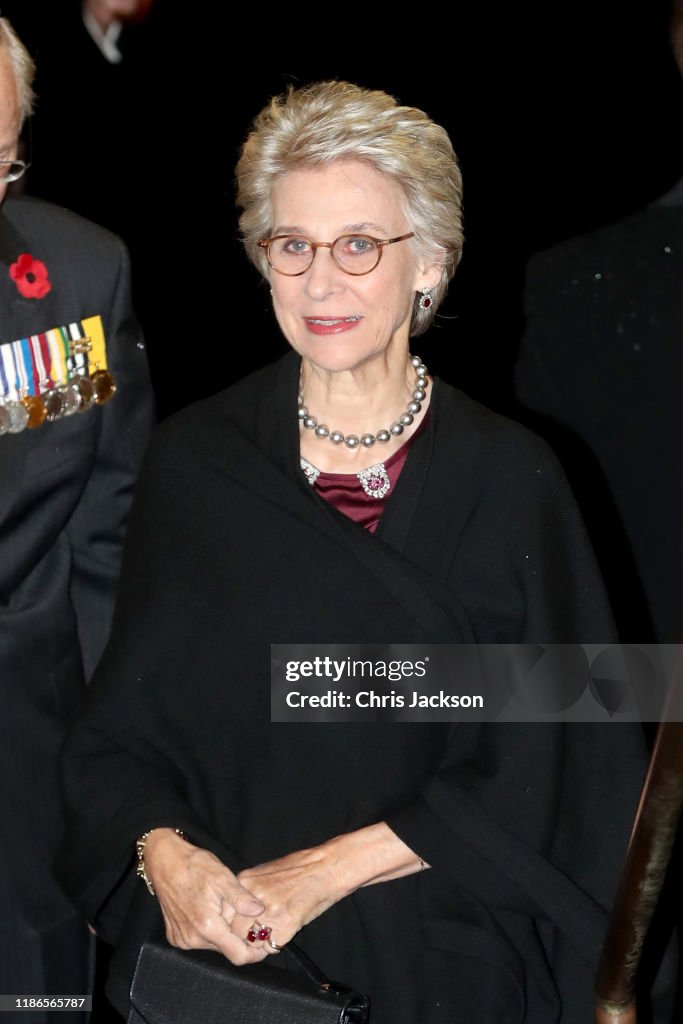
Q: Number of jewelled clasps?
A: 2